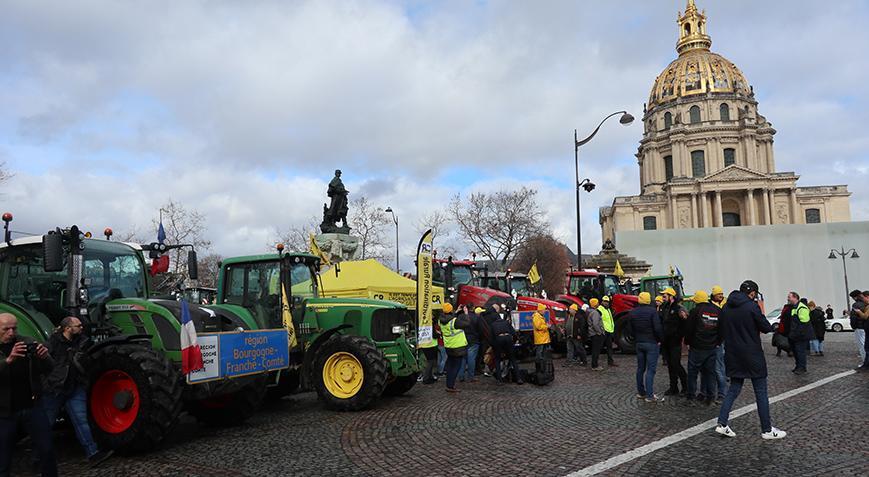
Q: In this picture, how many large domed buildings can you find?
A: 1